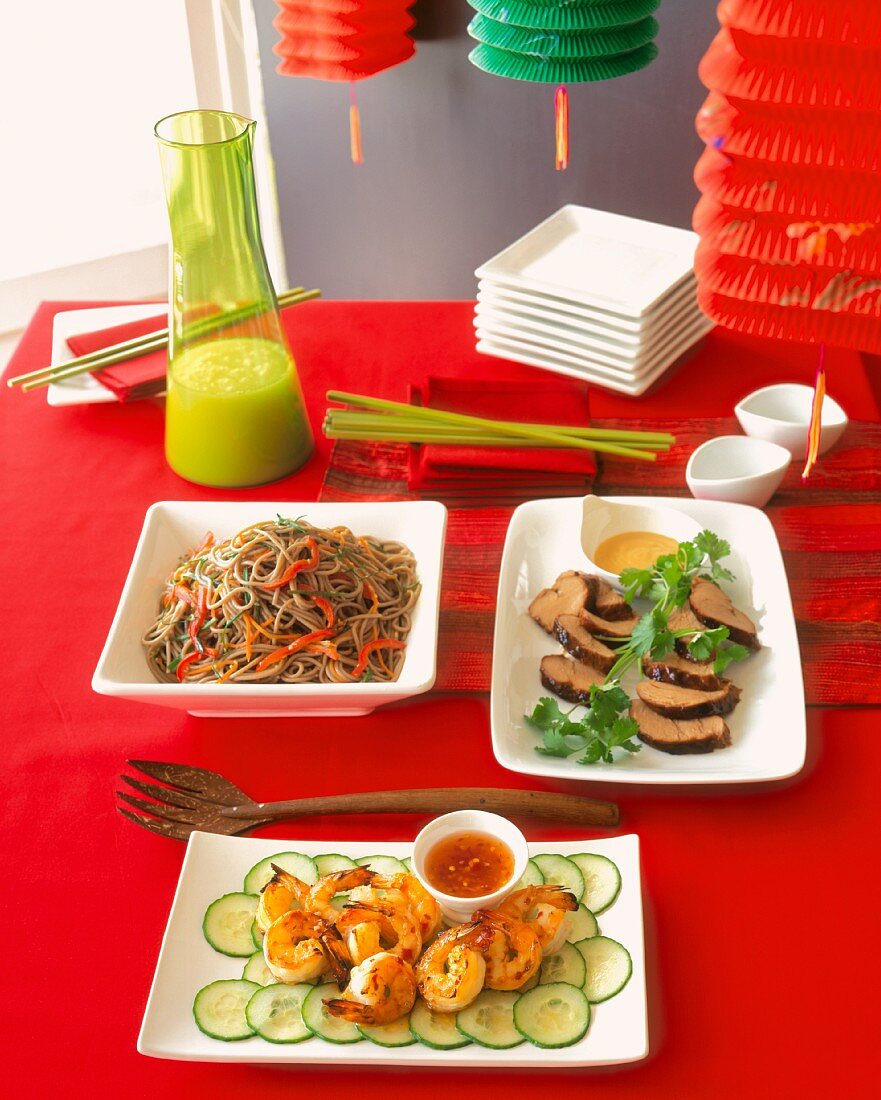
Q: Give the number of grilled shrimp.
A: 9